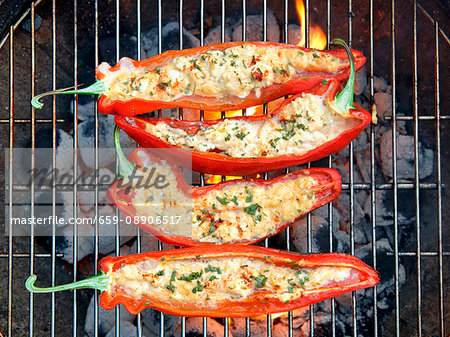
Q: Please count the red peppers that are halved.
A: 4